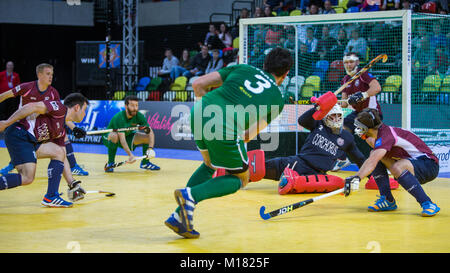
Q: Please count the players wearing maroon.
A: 4